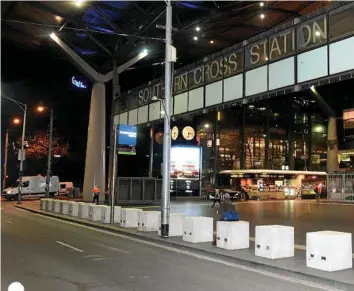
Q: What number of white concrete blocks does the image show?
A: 15